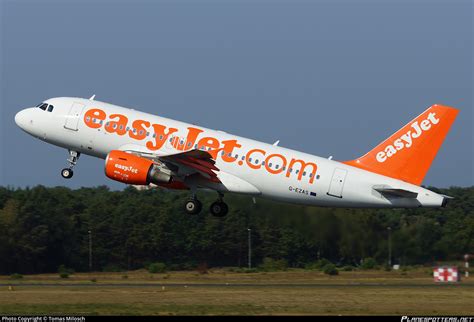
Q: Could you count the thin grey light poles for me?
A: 3